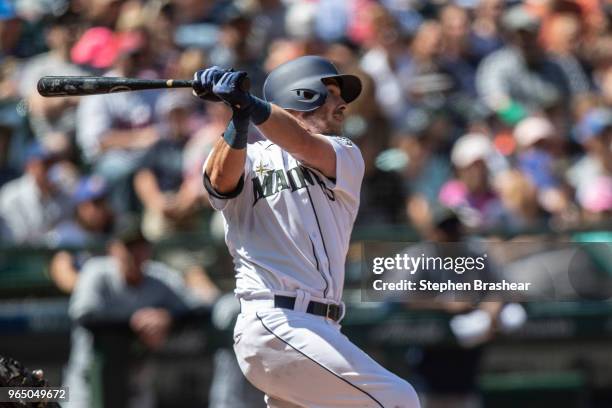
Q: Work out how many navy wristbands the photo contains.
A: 2